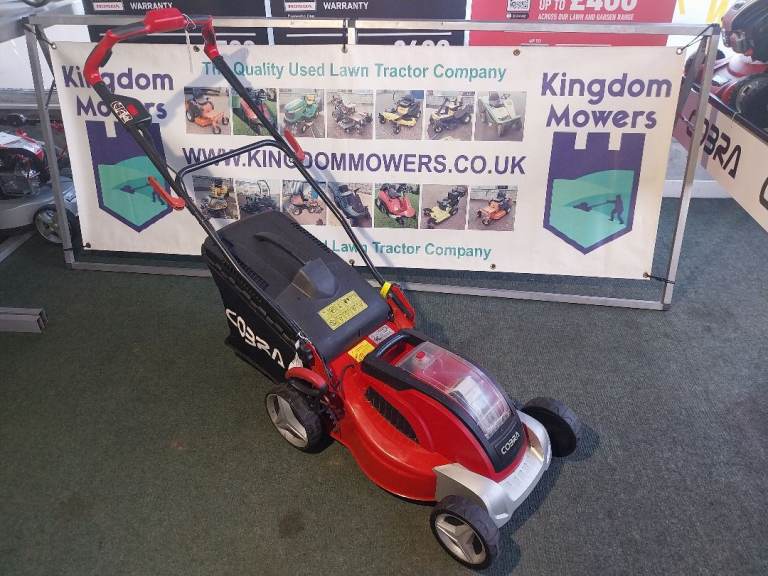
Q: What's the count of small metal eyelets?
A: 9